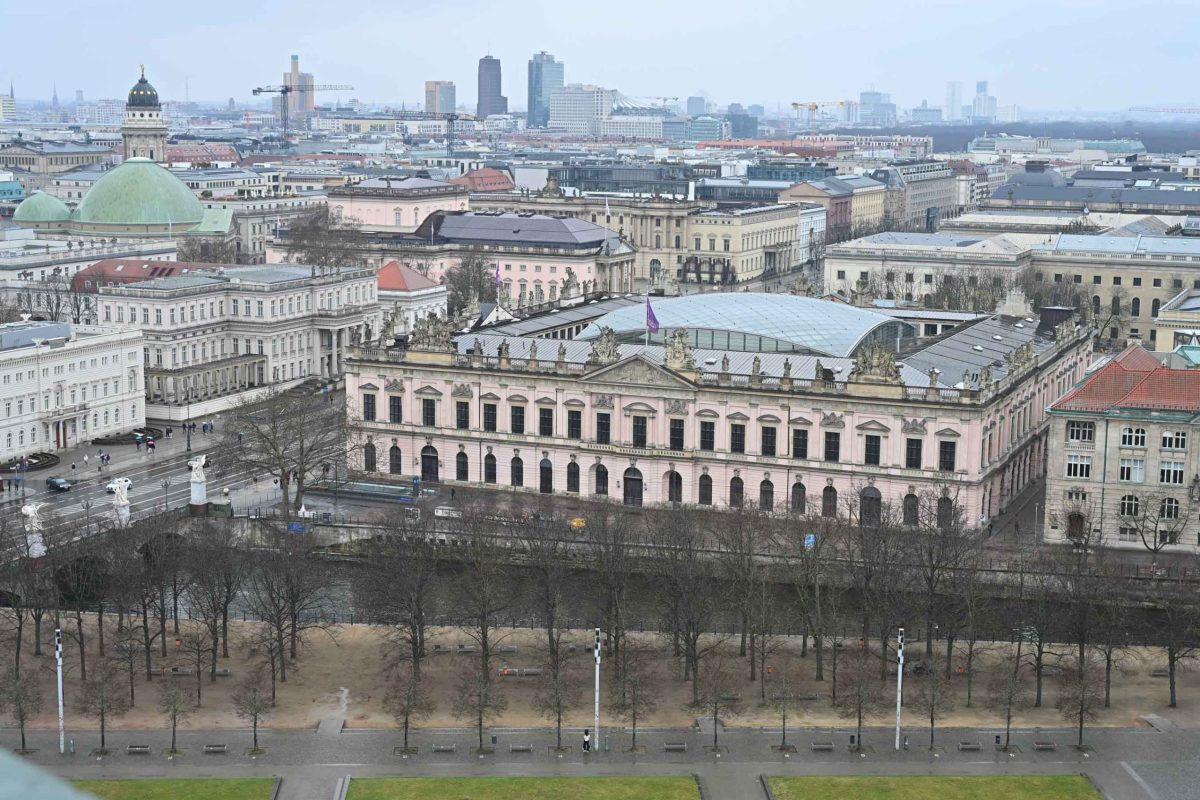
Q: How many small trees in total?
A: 14